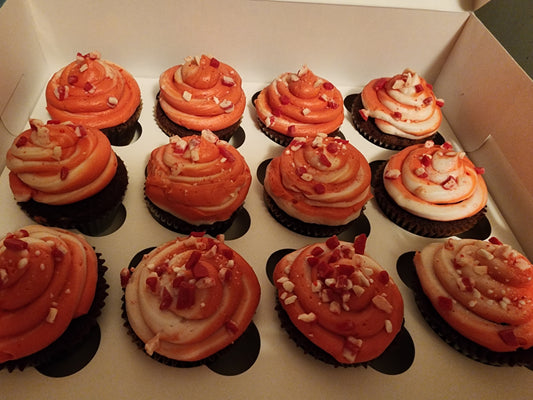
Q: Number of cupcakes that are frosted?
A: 12